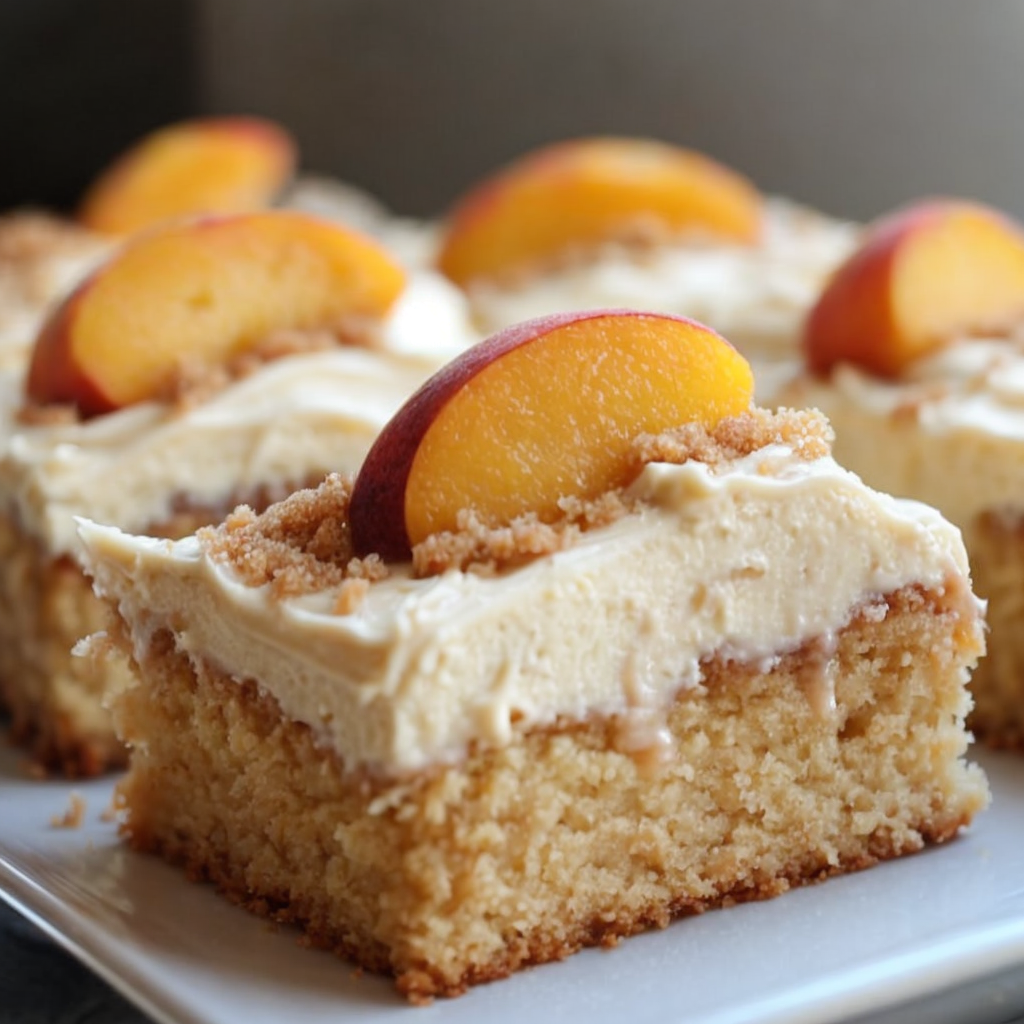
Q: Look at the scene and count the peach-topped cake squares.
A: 5